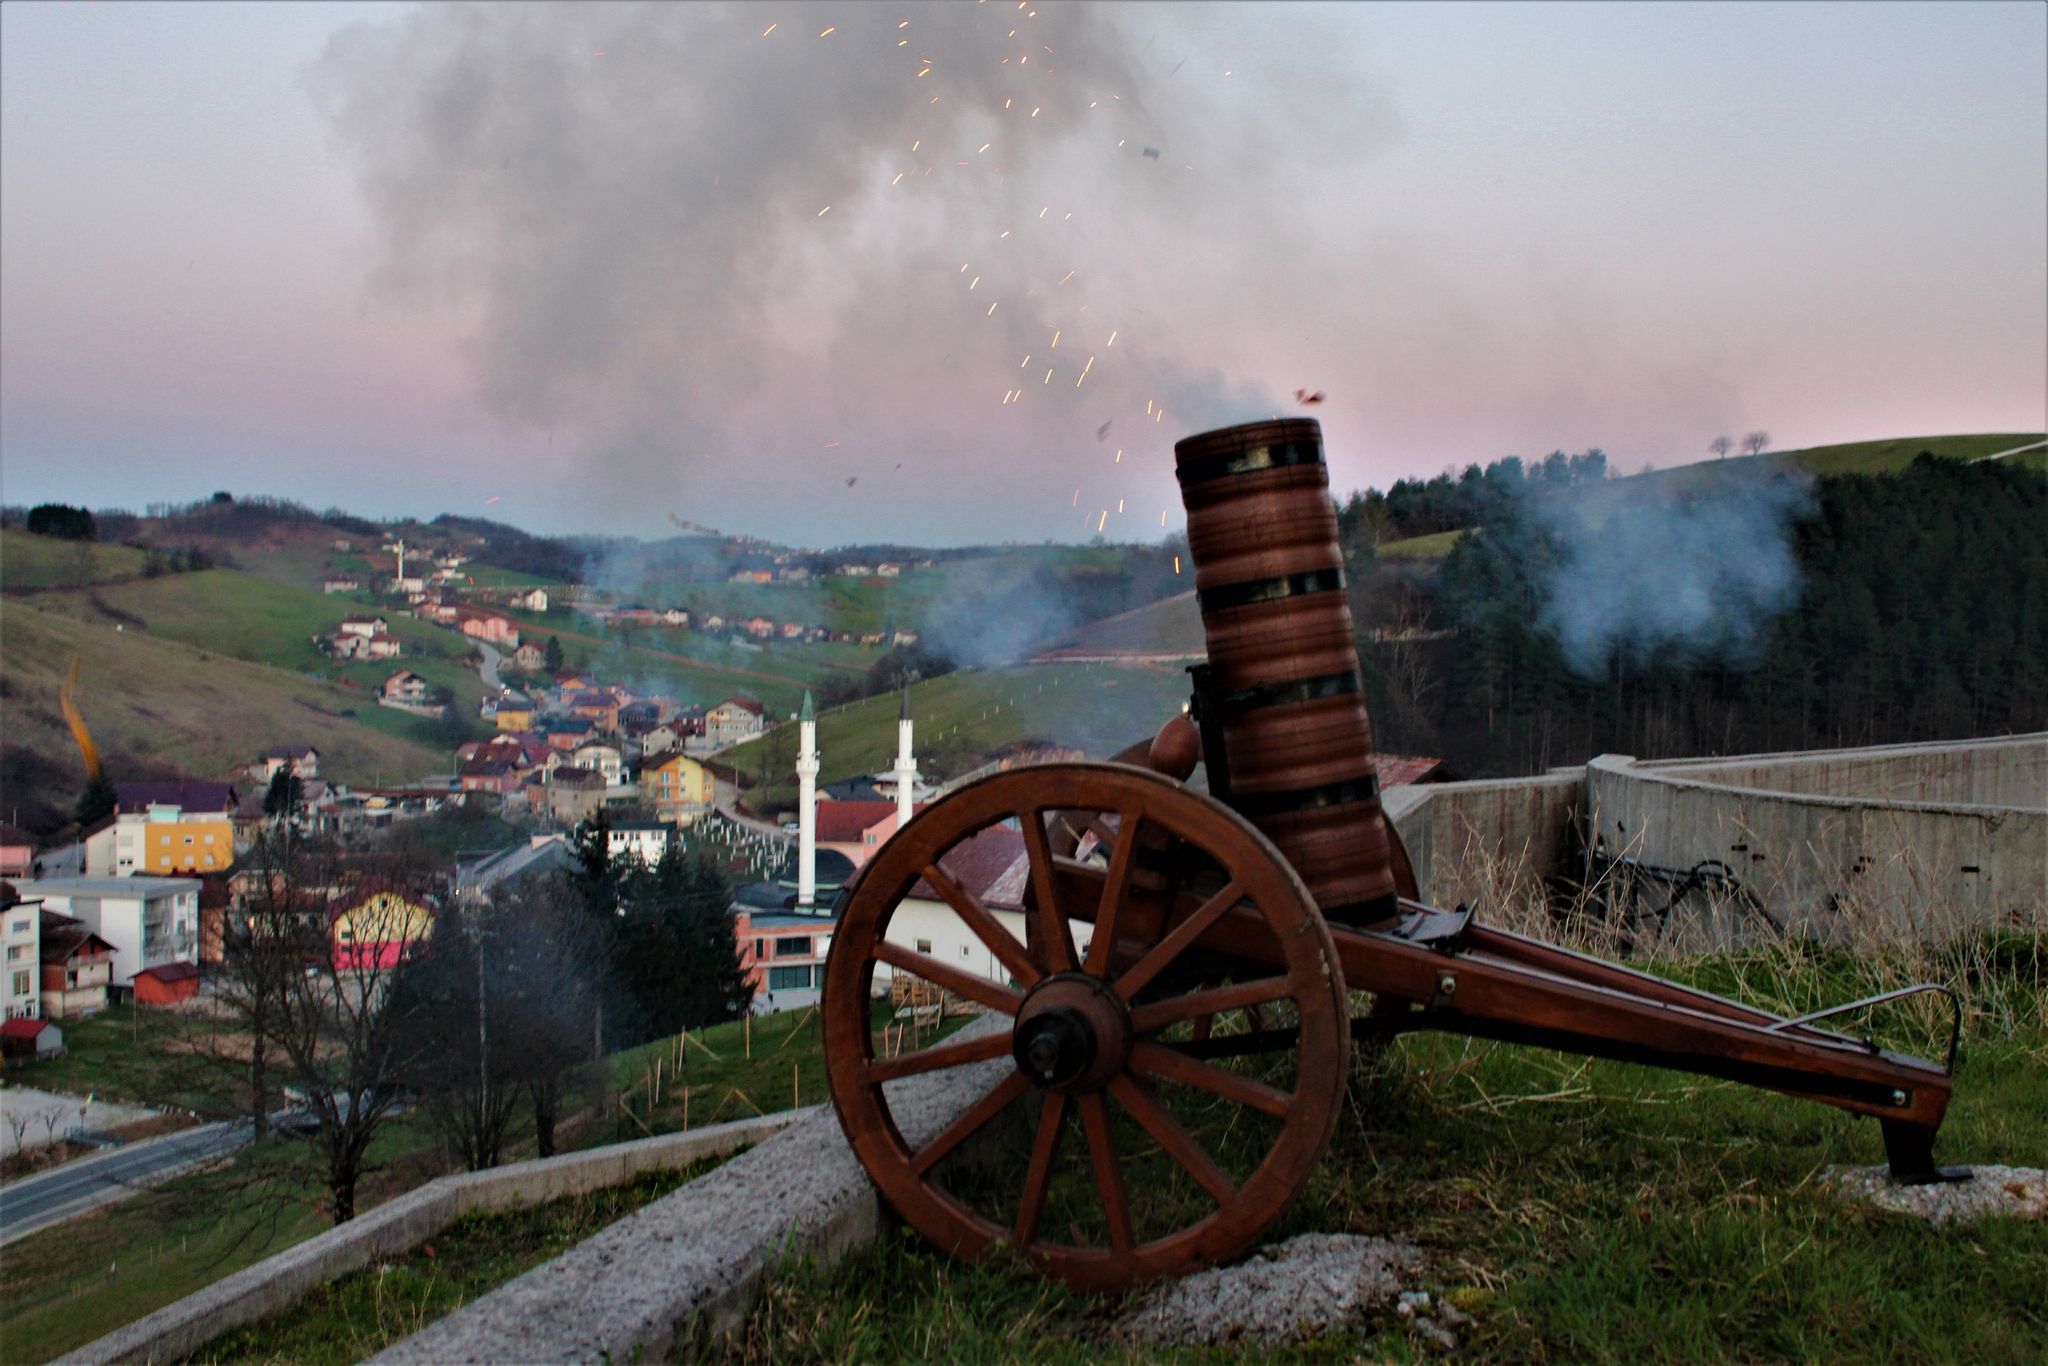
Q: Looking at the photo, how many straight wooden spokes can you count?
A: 12